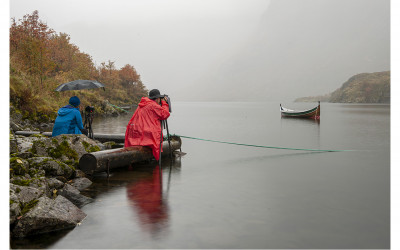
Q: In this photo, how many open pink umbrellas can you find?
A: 0